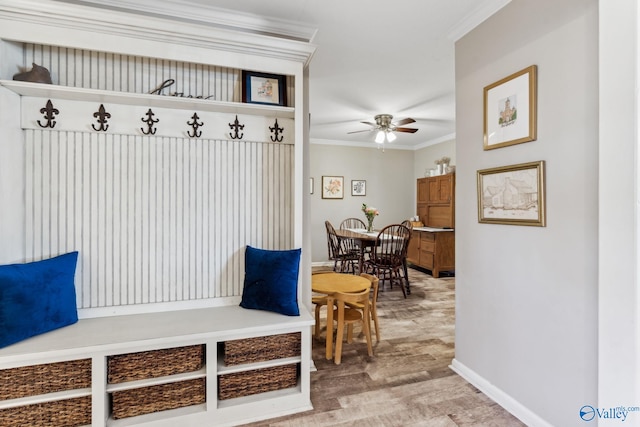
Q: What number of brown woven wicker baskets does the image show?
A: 6